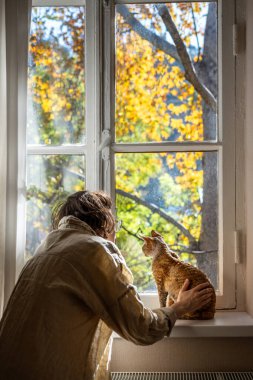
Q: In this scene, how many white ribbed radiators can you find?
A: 1